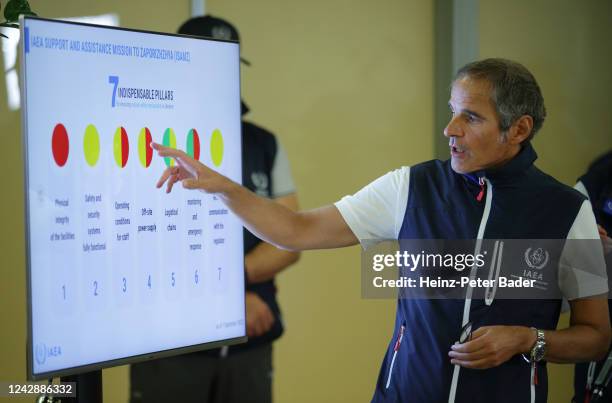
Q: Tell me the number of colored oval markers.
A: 7